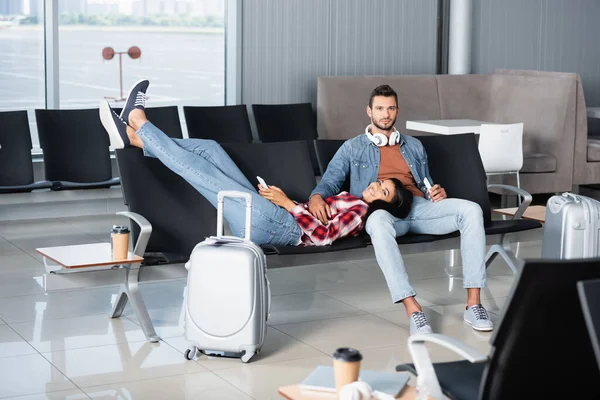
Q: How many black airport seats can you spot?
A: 11